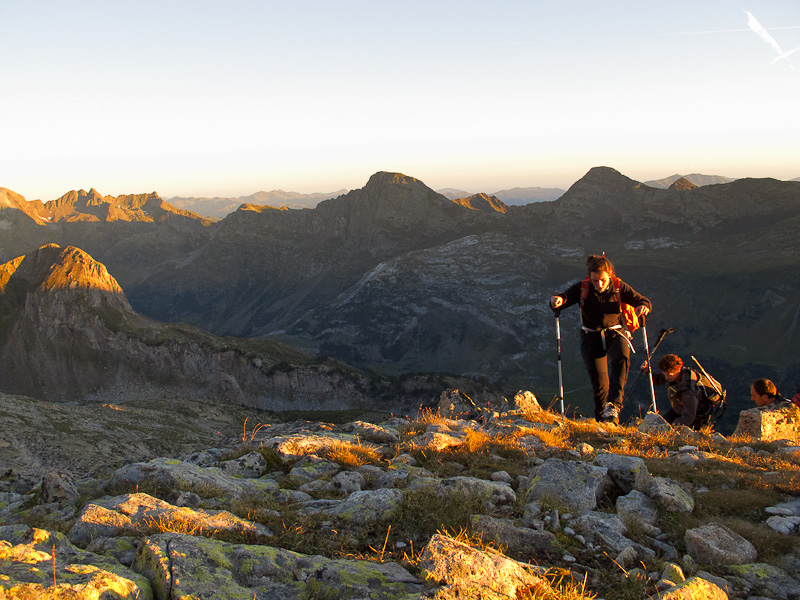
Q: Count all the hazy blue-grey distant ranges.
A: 3